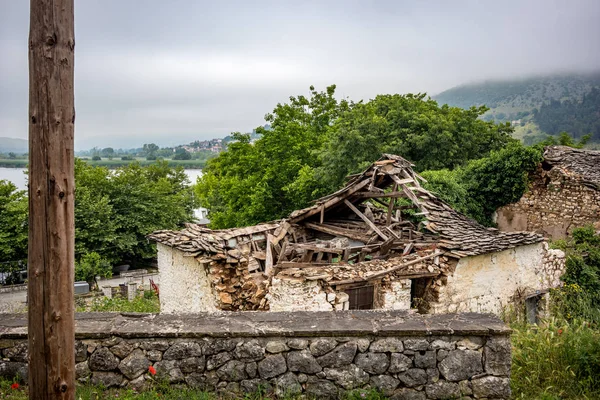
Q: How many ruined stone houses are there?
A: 2